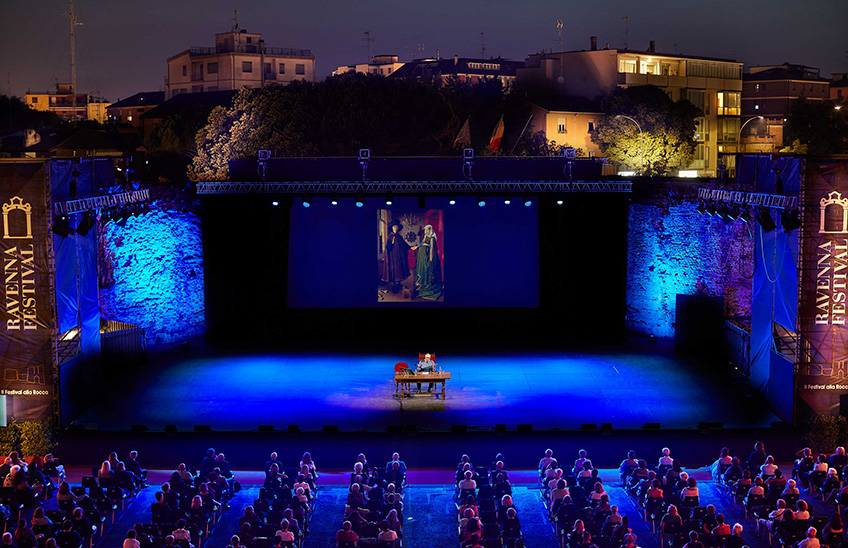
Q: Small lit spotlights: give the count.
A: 10